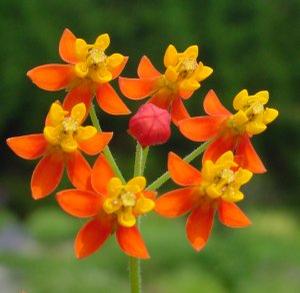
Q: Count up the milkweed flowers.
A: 6